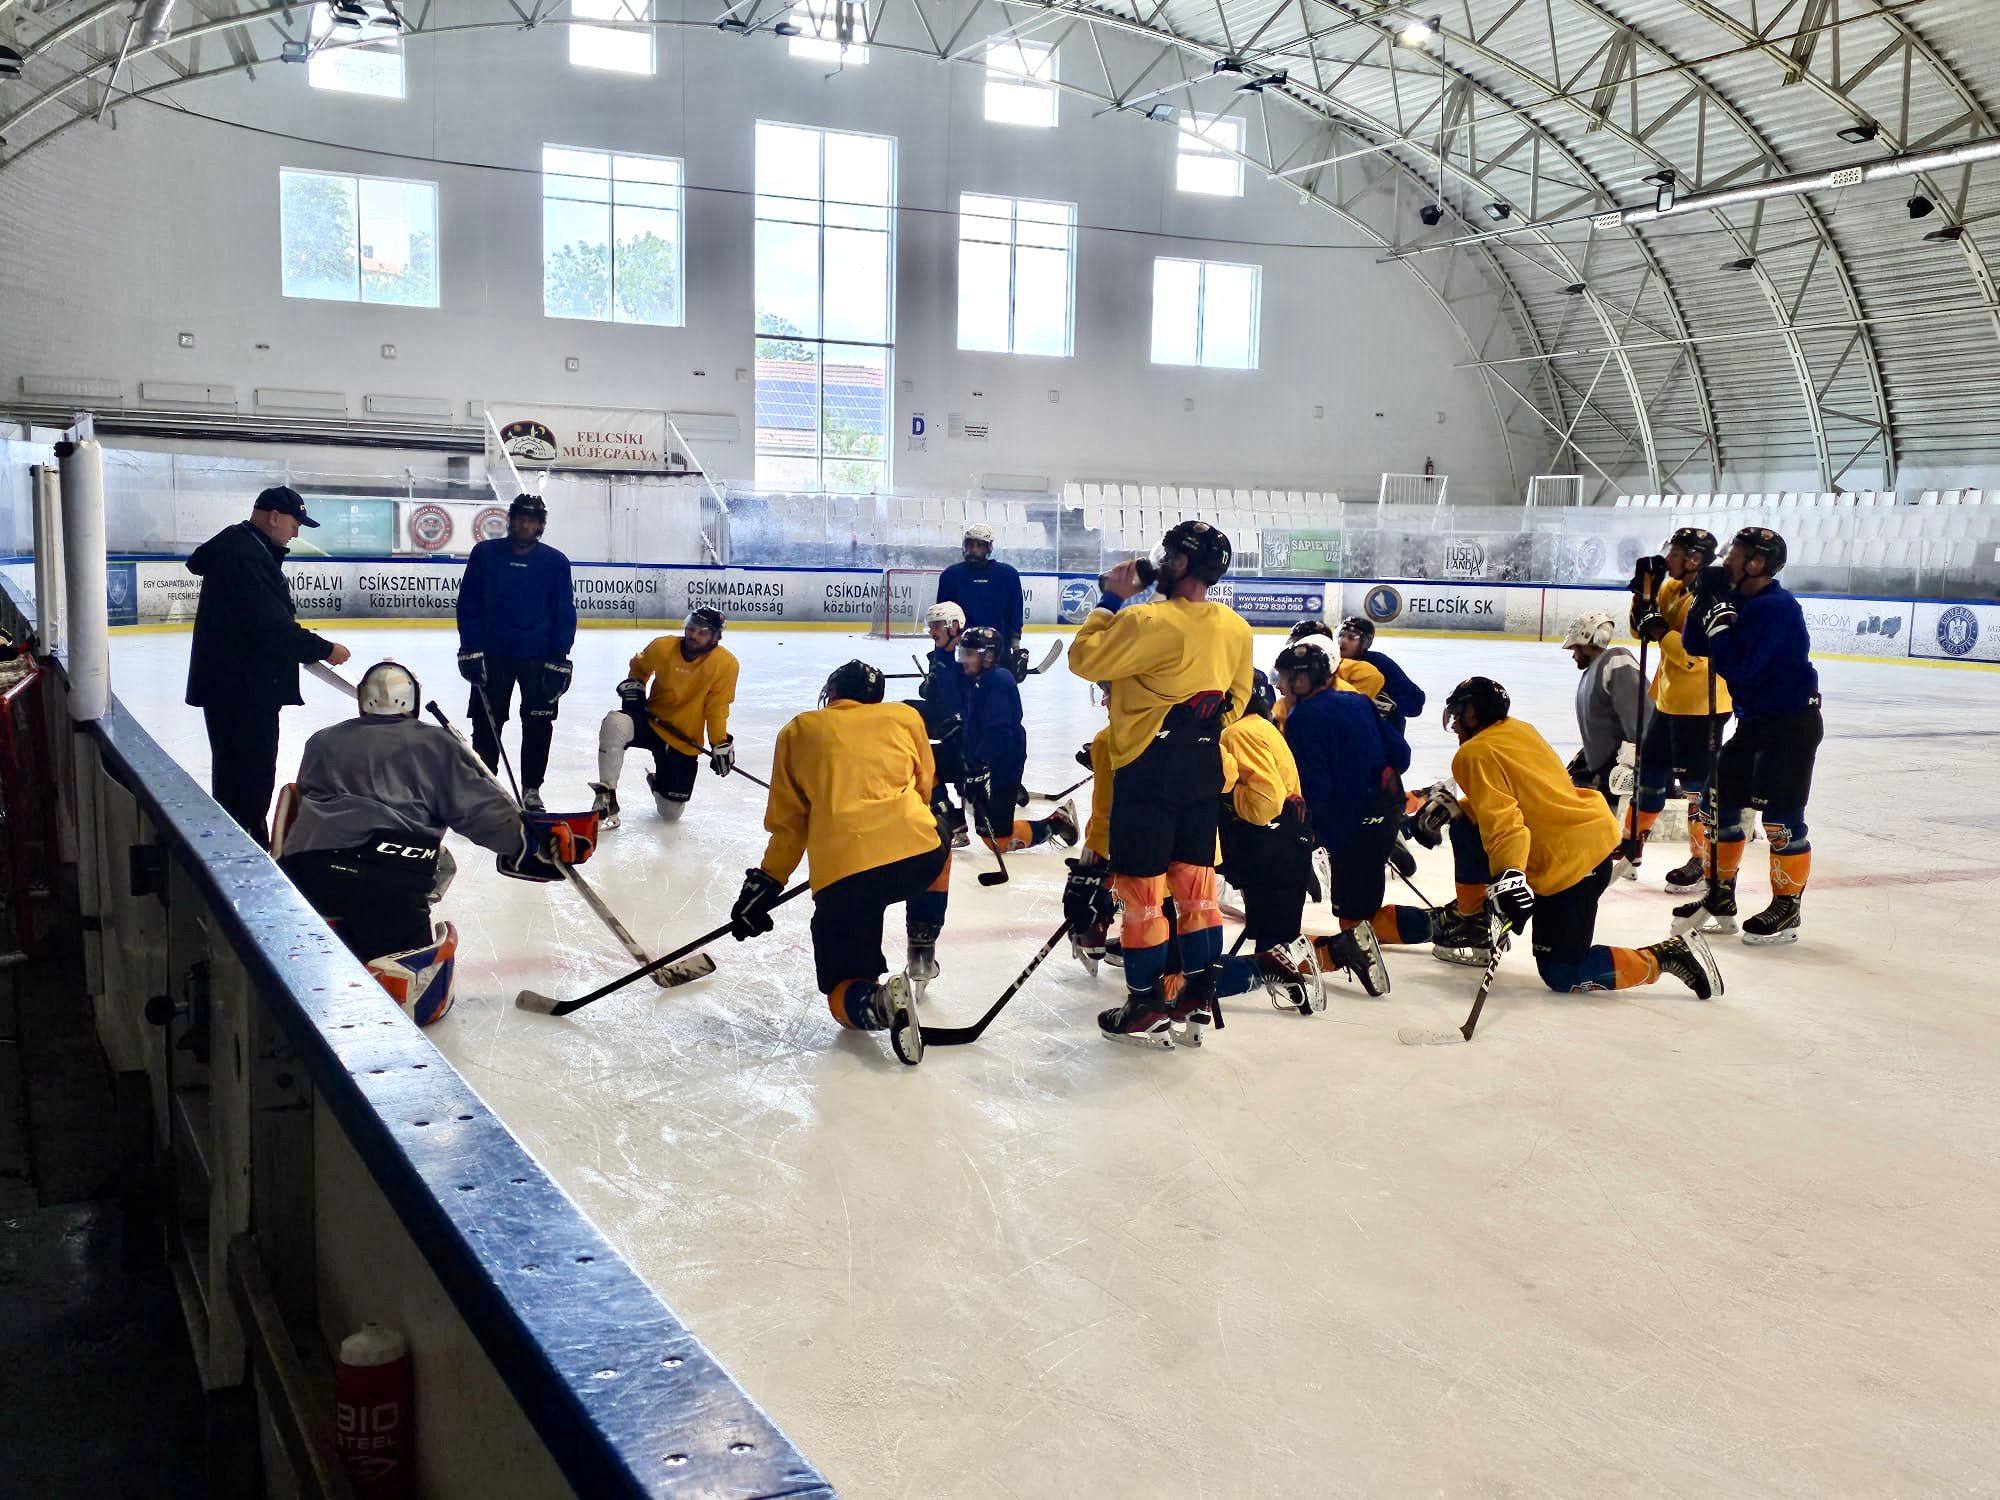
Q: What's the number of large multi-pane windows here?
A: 5